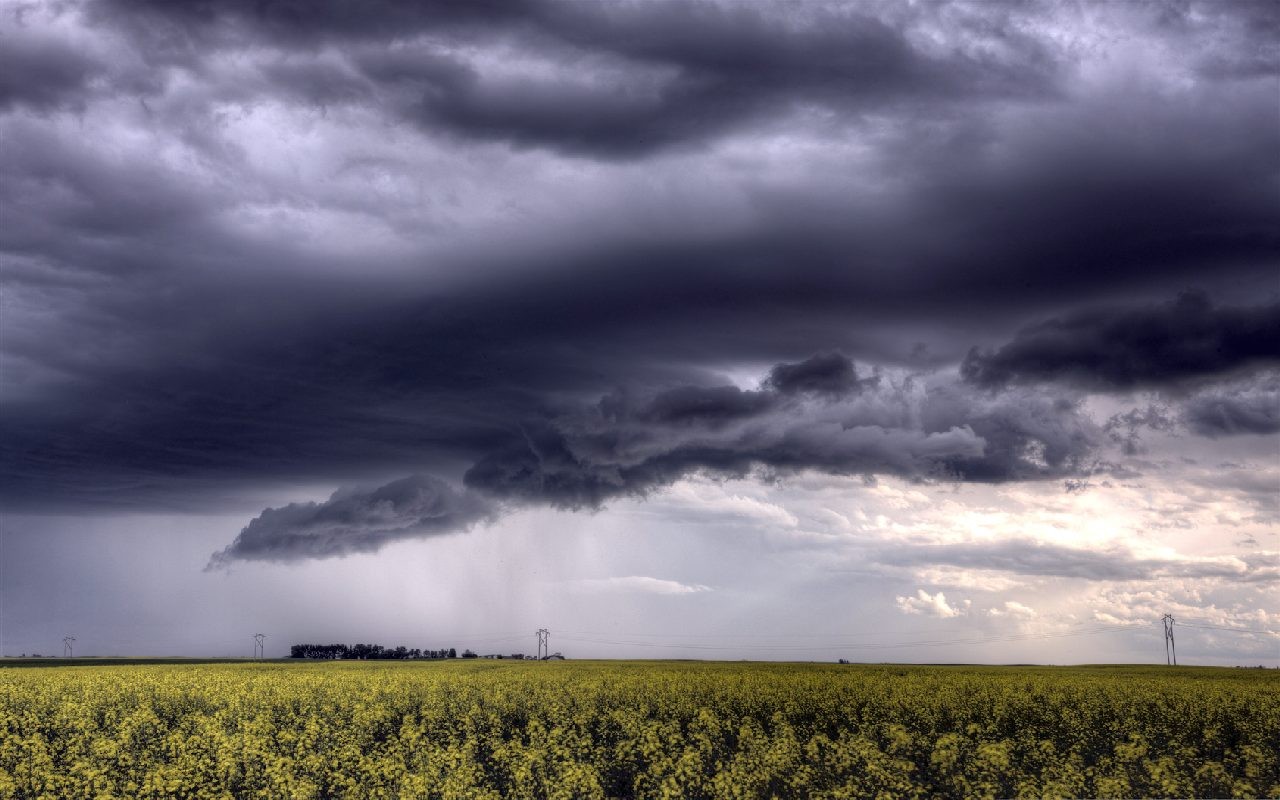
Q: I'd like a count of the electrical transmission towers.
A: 4